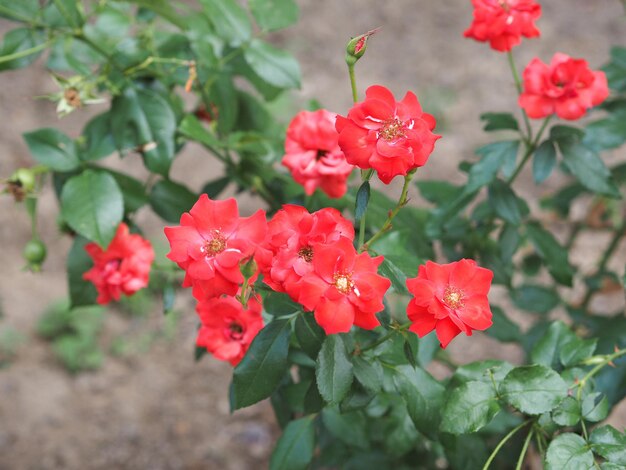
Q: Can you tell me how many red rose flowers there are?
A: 10